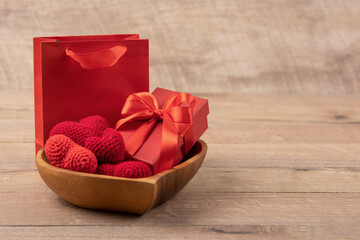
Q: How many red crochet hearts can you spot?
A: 4